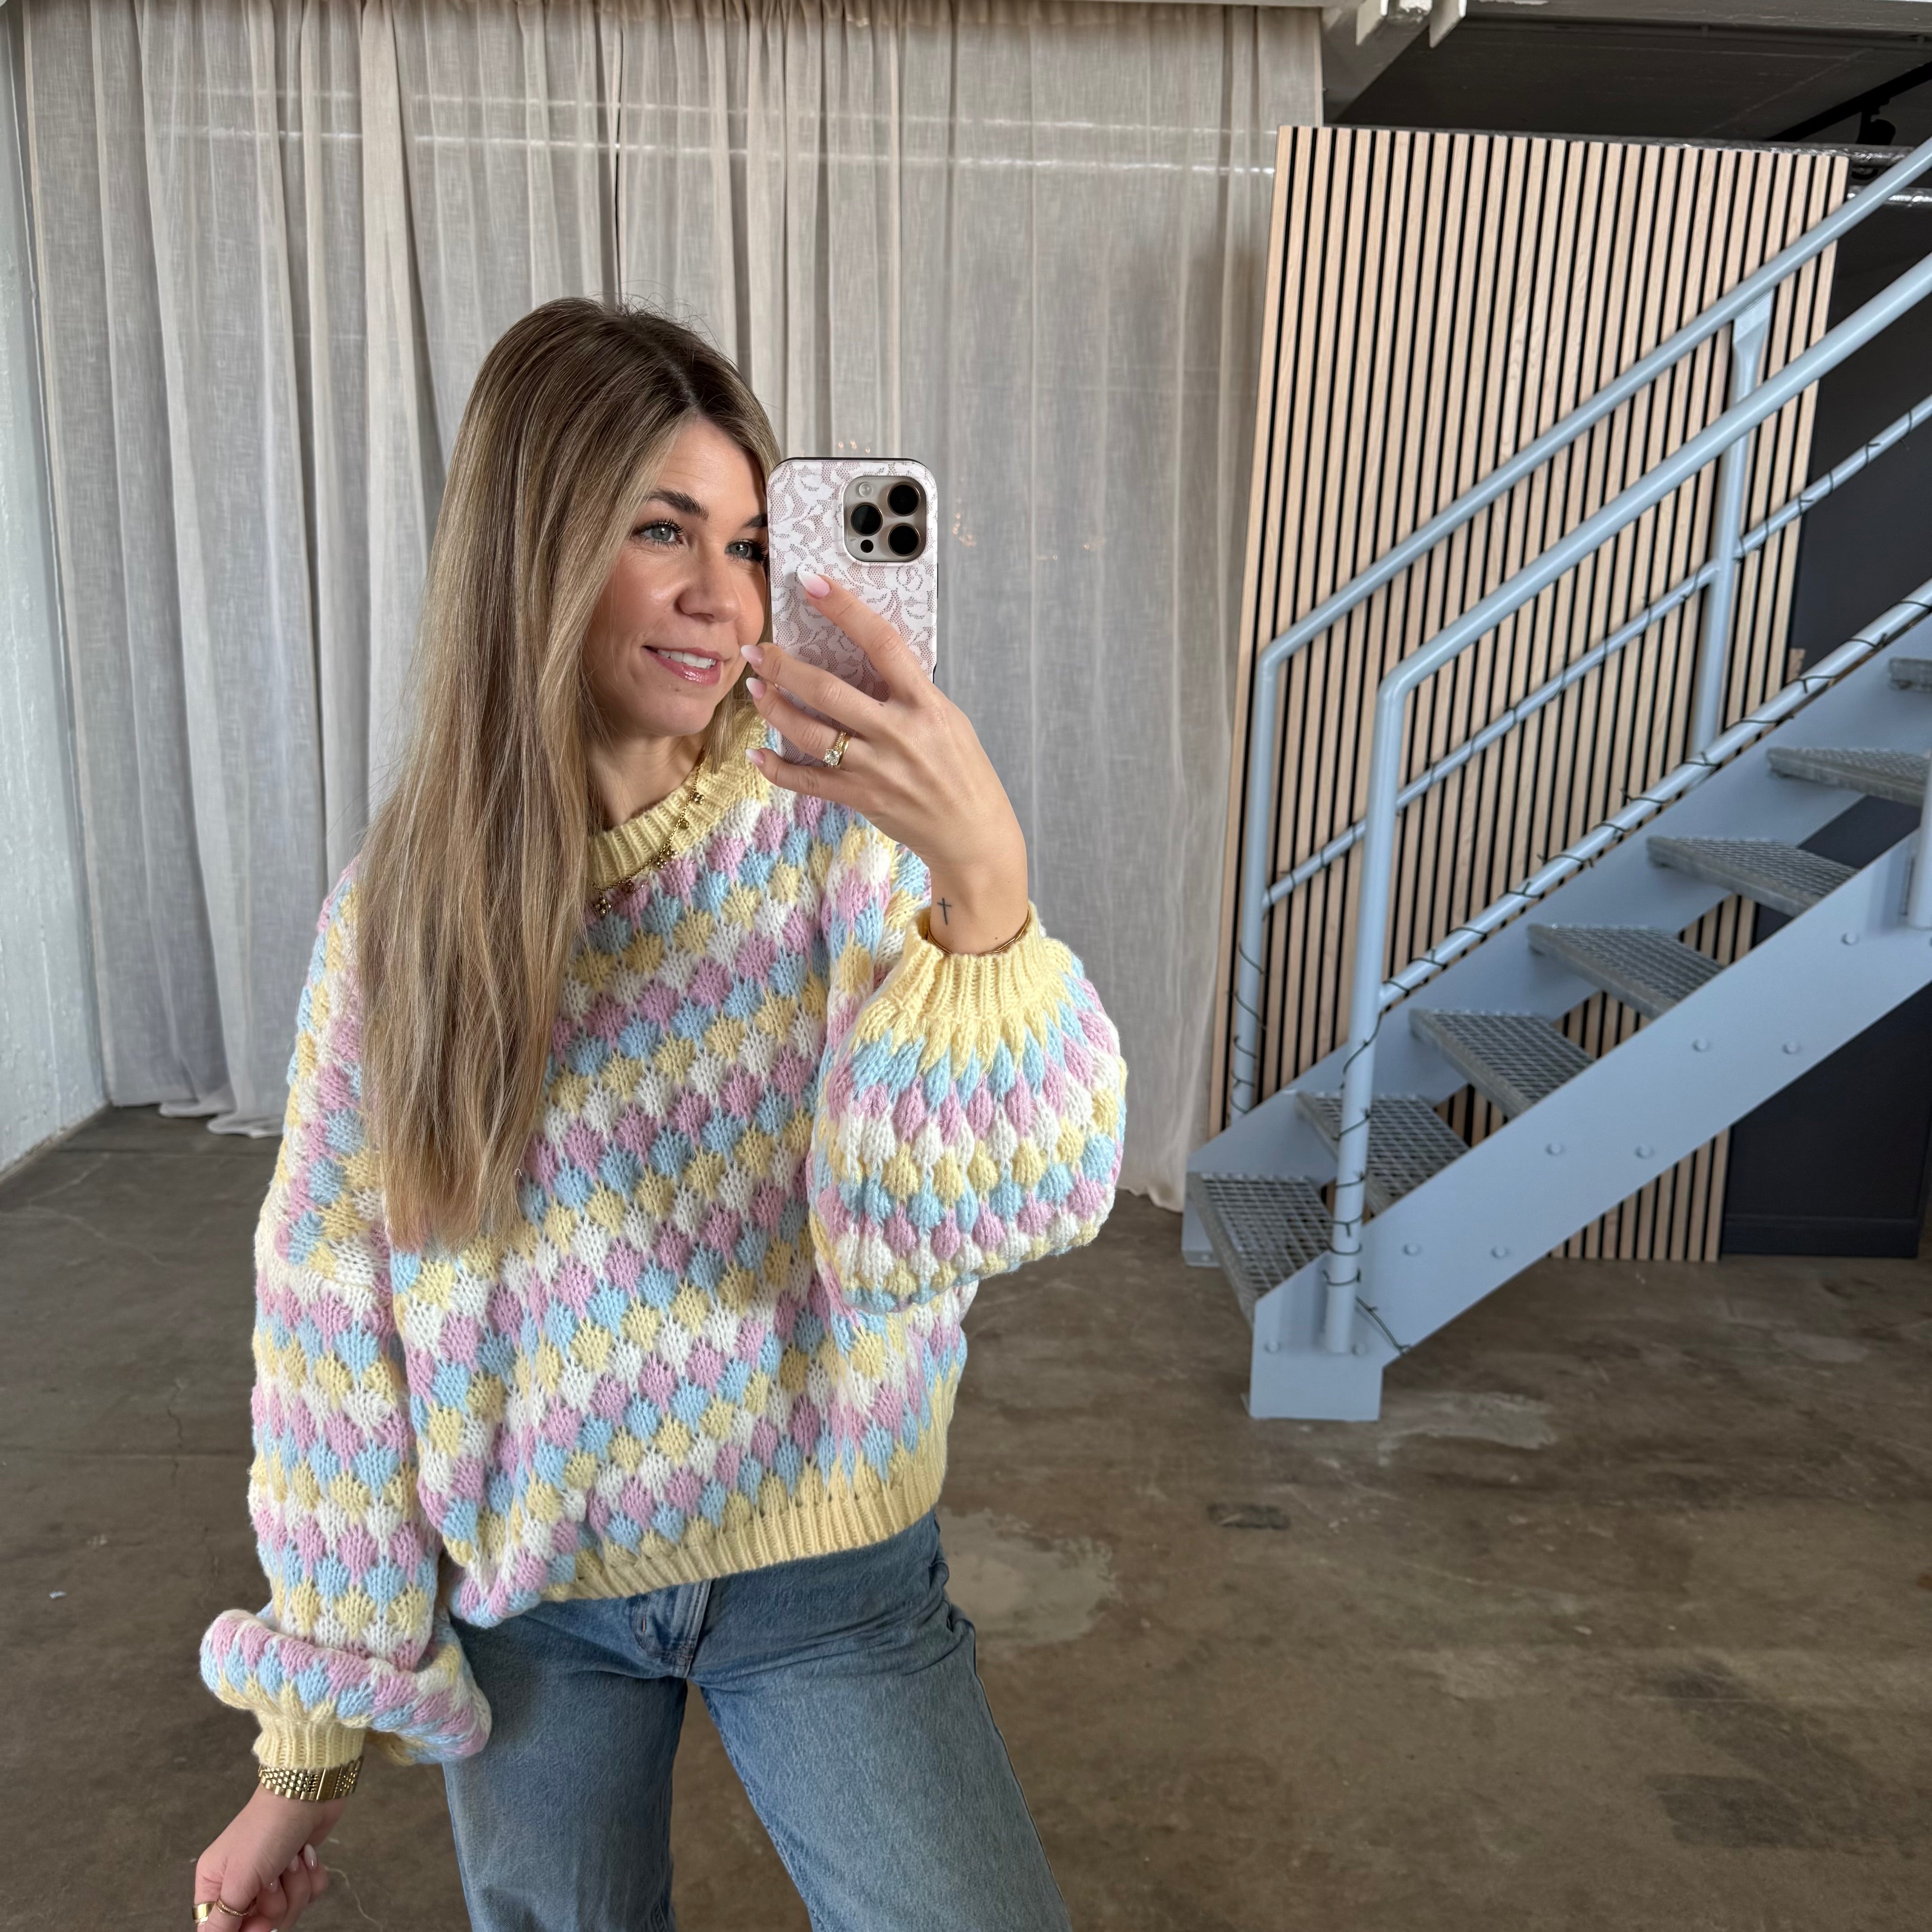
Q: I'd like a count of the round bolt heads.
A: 9